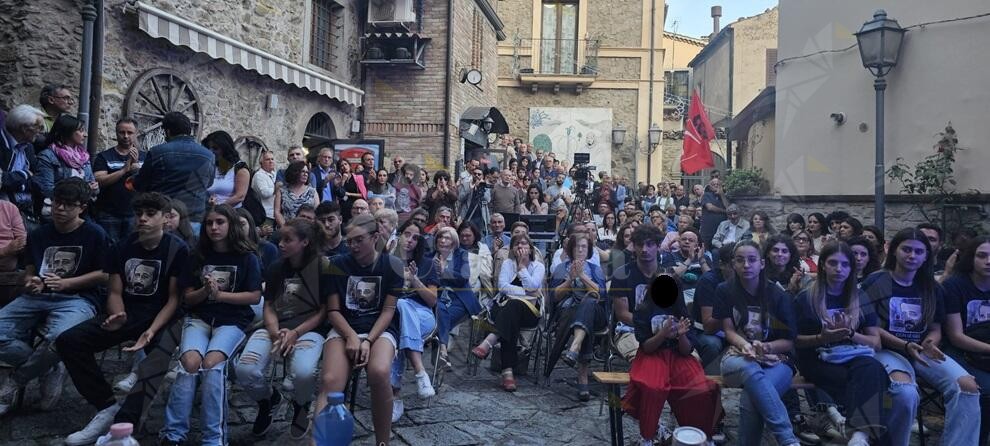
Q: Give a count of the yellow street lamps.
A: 0